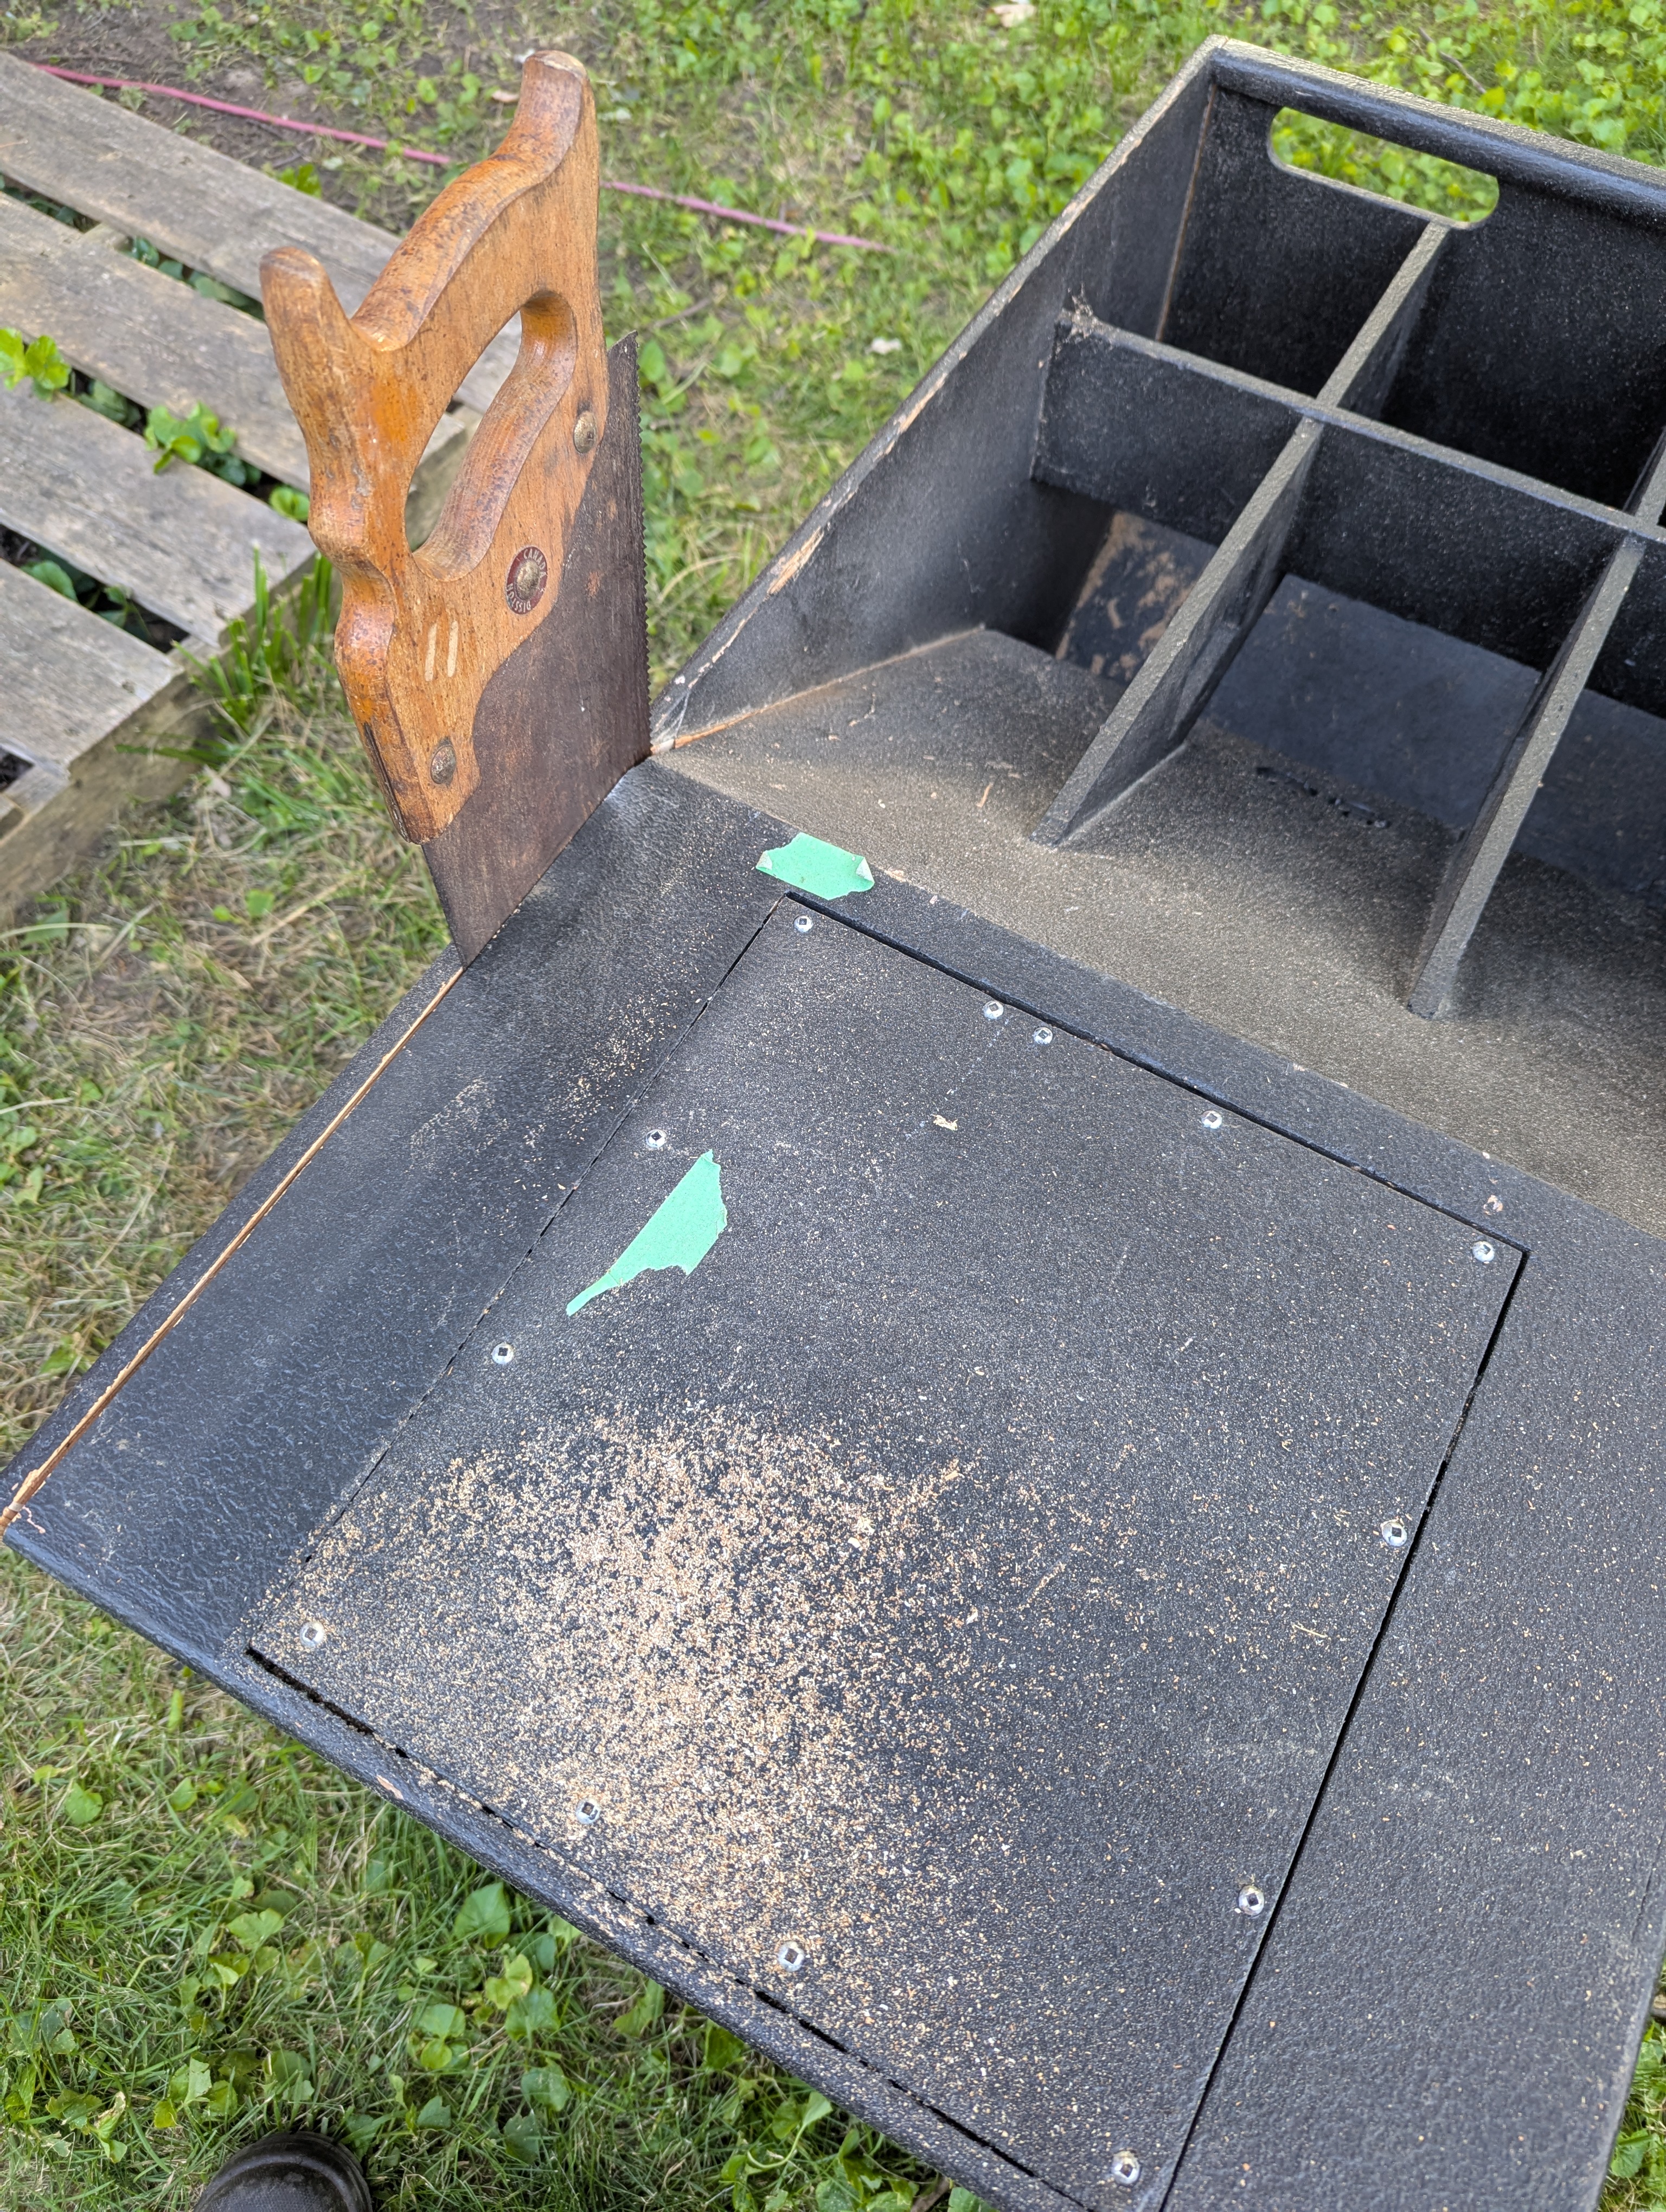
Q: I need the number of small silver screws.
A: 13